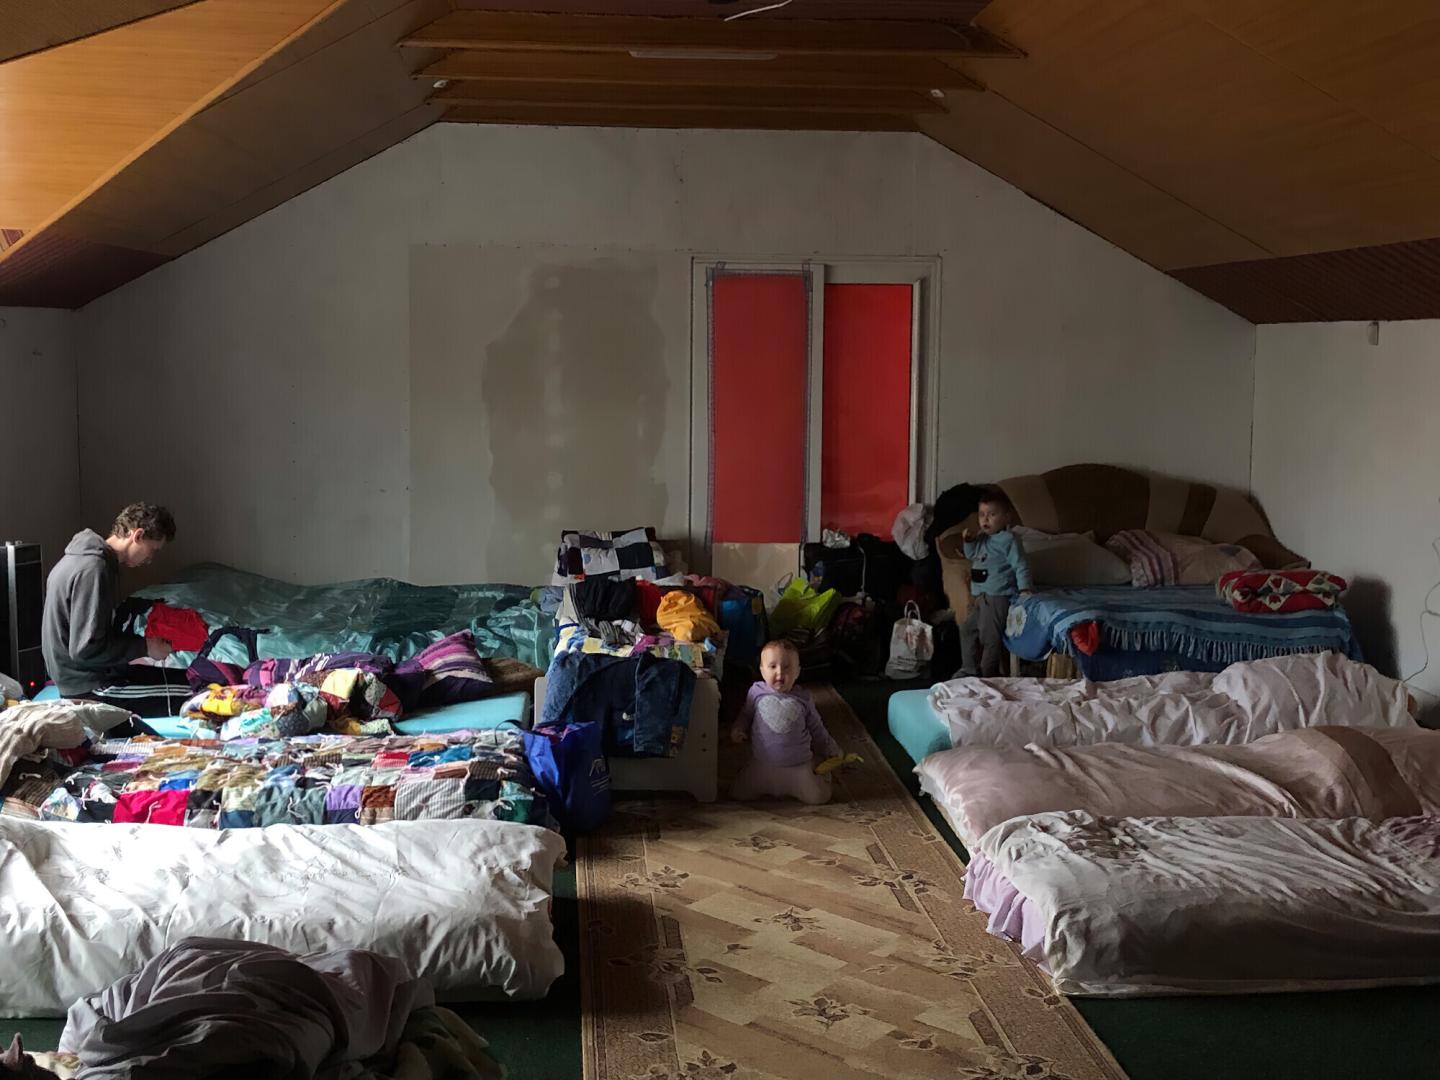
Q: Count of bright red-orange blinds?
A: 2